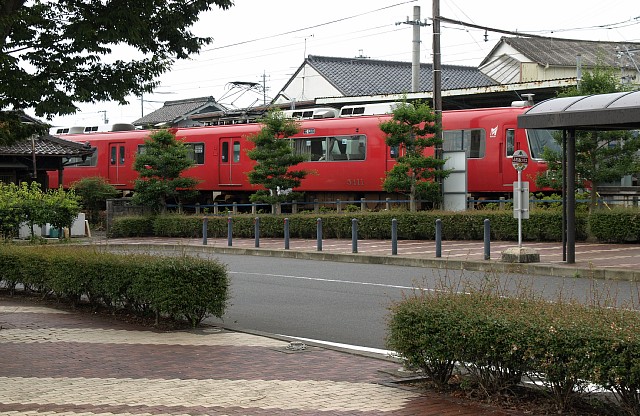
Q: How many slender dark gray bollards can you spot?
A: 9